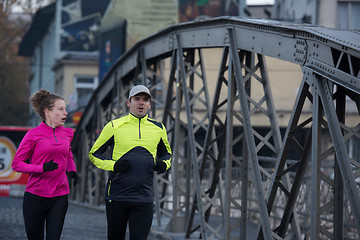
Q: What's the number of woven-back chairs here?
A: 0